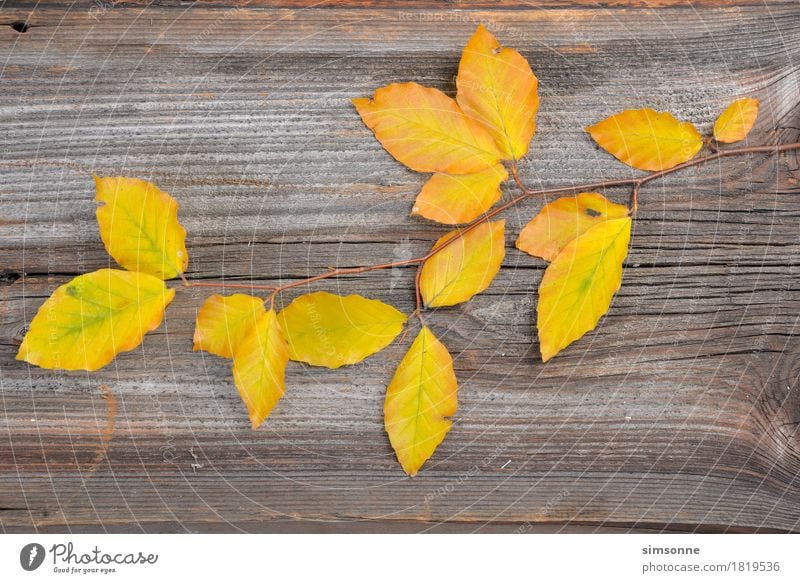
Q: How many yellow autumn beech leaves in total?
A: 14